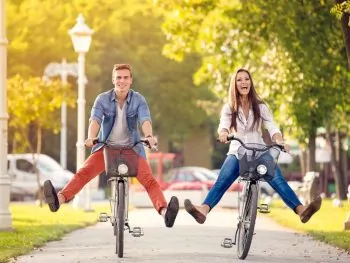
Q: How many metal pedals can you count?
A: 4